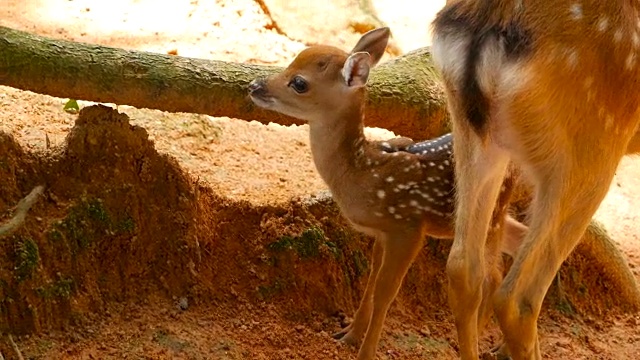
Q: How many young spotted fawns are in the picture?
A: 1